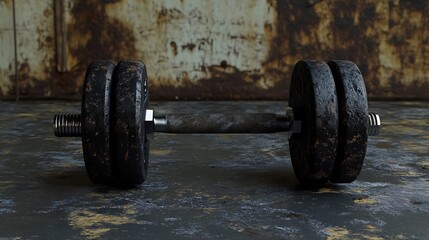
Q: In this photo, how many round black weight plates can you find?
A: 4